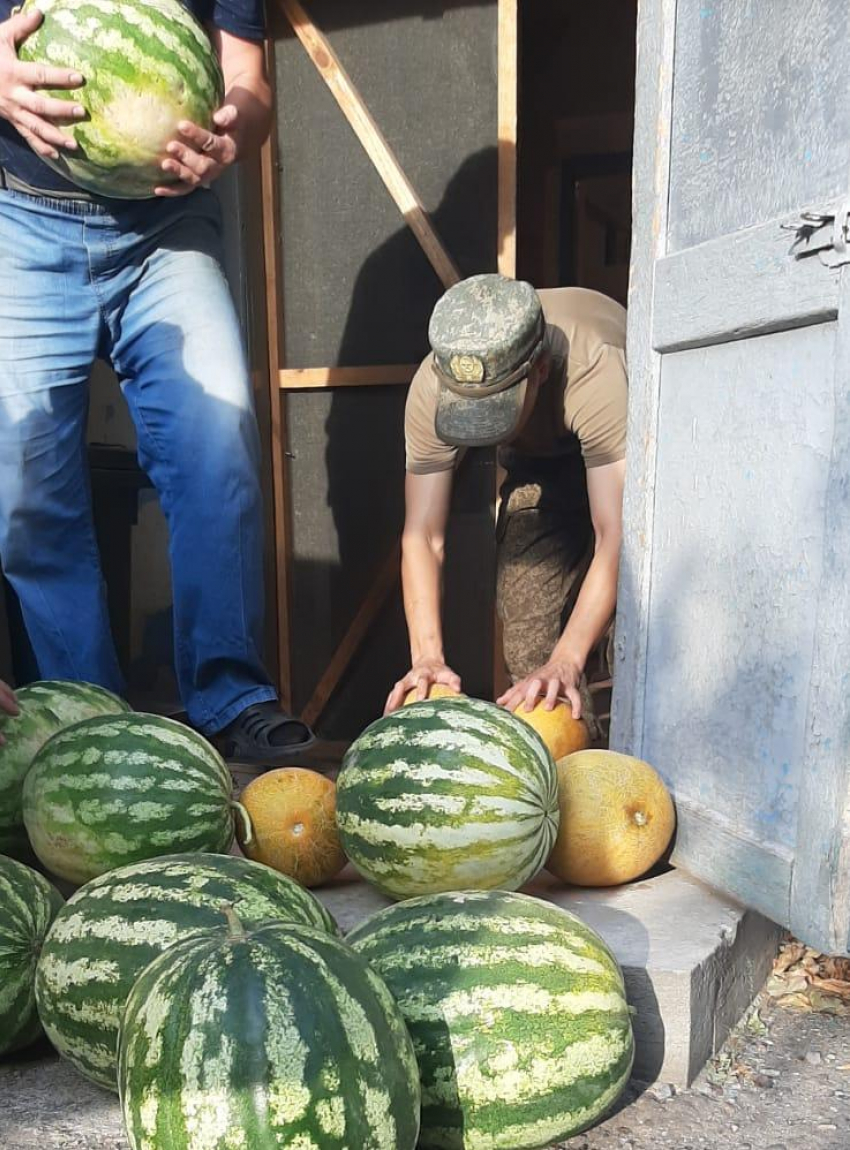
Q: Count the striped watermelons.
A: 8